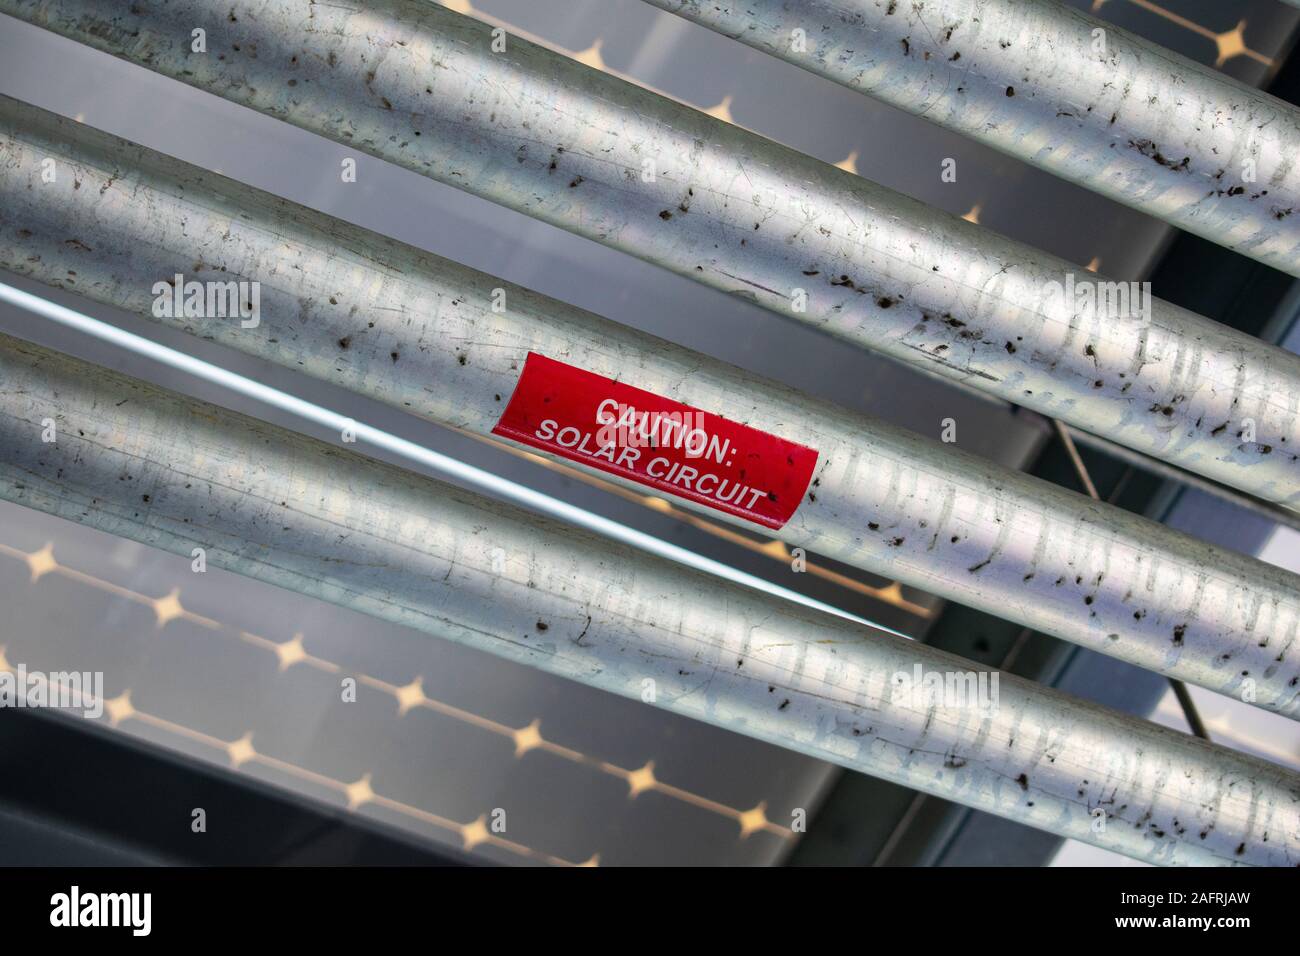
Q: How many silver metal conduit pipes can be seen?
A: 4